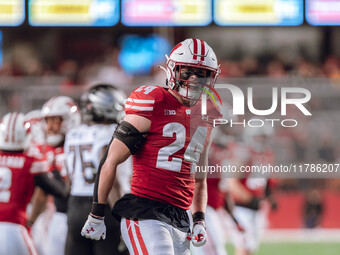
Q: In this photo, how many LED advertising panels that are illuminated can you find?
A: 5